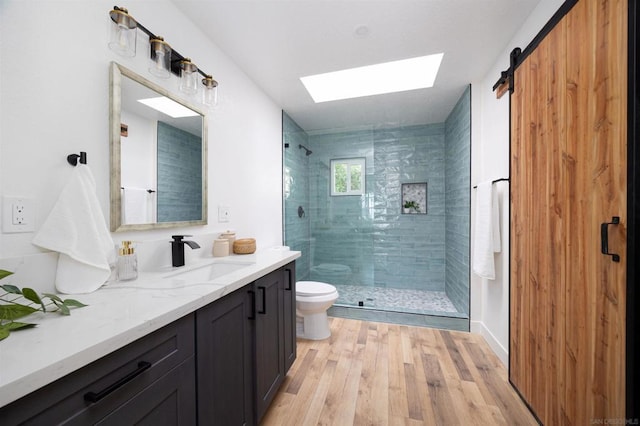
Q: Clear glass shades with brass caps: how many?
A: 4